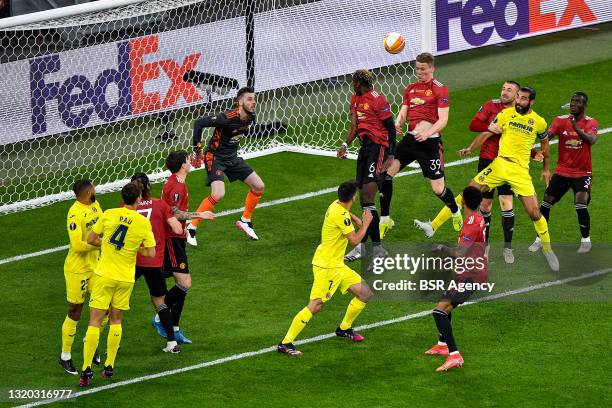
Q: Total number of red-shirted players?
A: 7